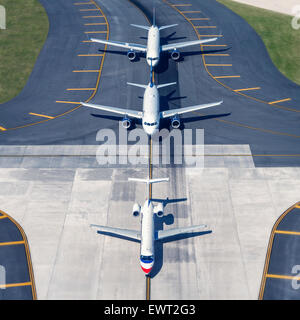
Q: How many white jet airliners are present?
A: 3